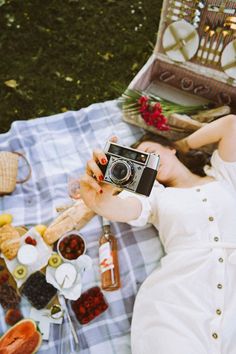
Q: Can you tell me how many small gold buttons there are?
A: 8